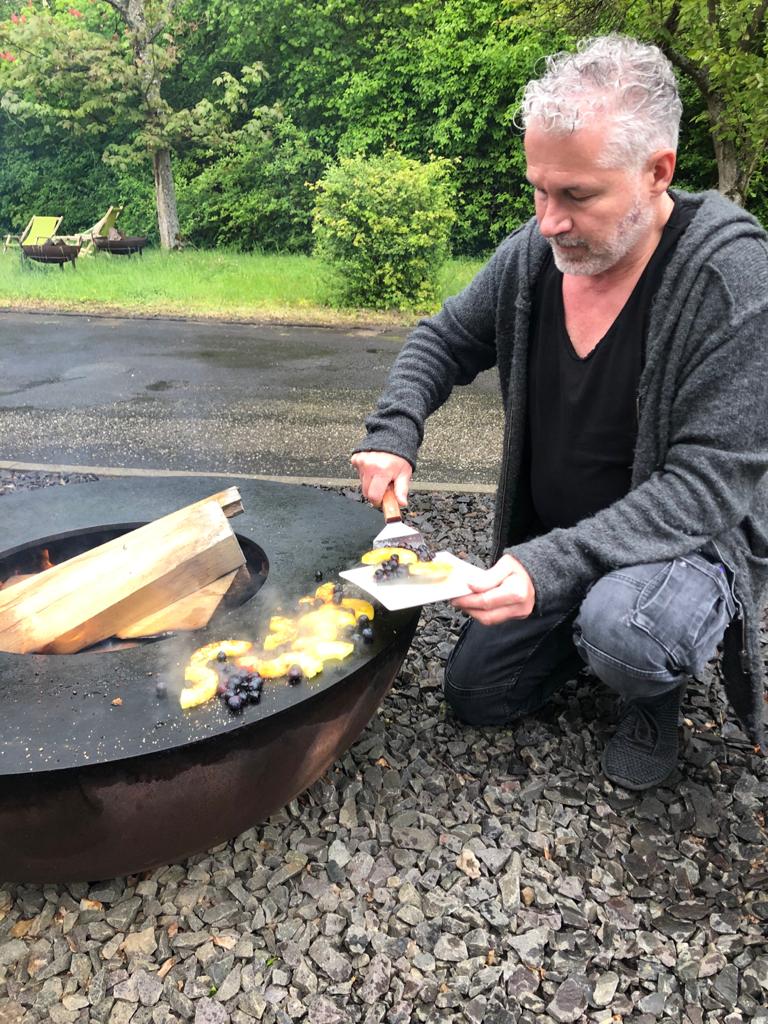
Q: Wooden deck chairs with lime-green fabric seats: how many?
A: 2